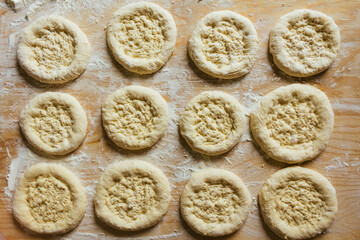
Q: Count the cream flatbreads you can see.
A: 12